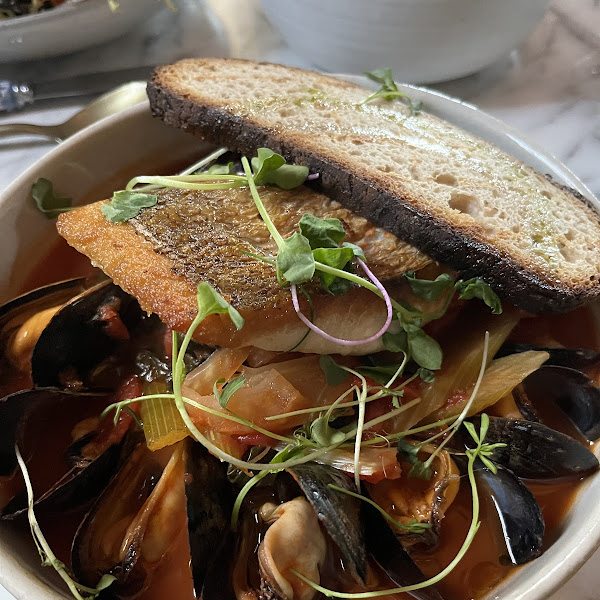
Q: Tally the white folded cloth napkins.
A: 0